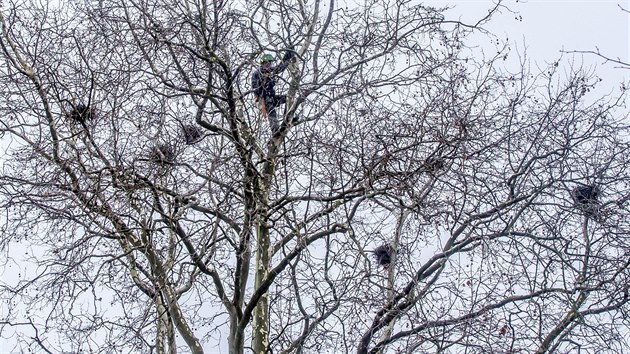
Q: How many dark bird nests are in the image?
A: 5